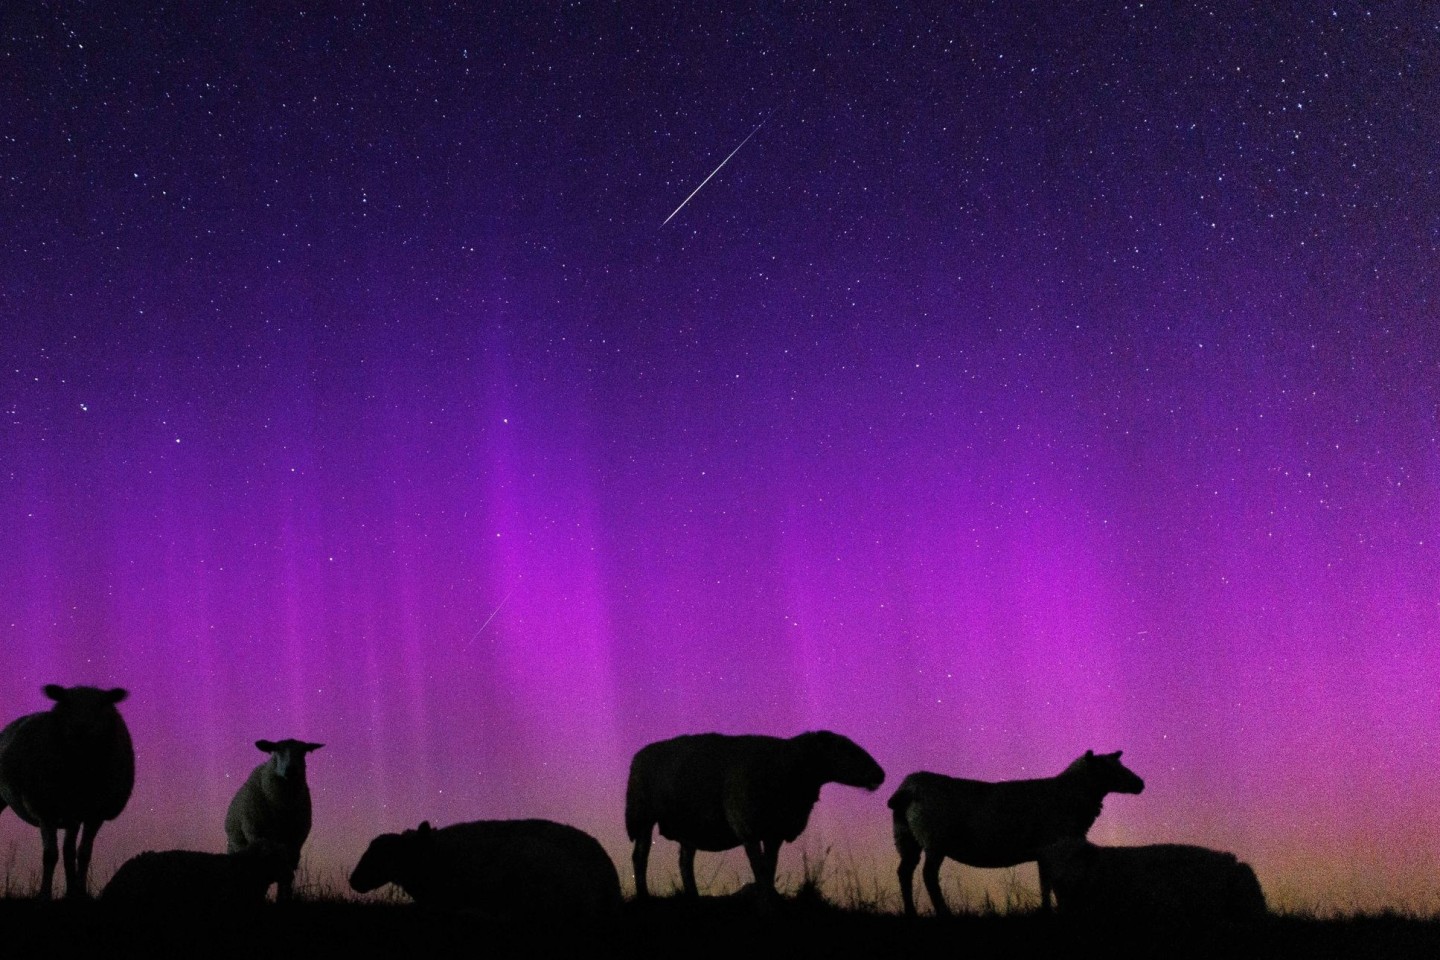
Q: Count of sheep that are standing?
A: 4